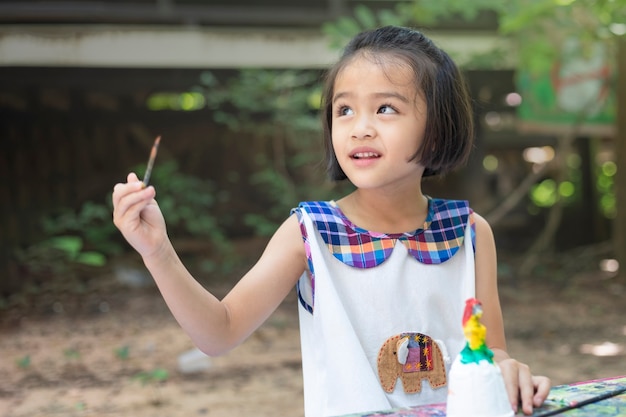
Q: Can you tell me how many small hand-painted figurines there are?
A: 1